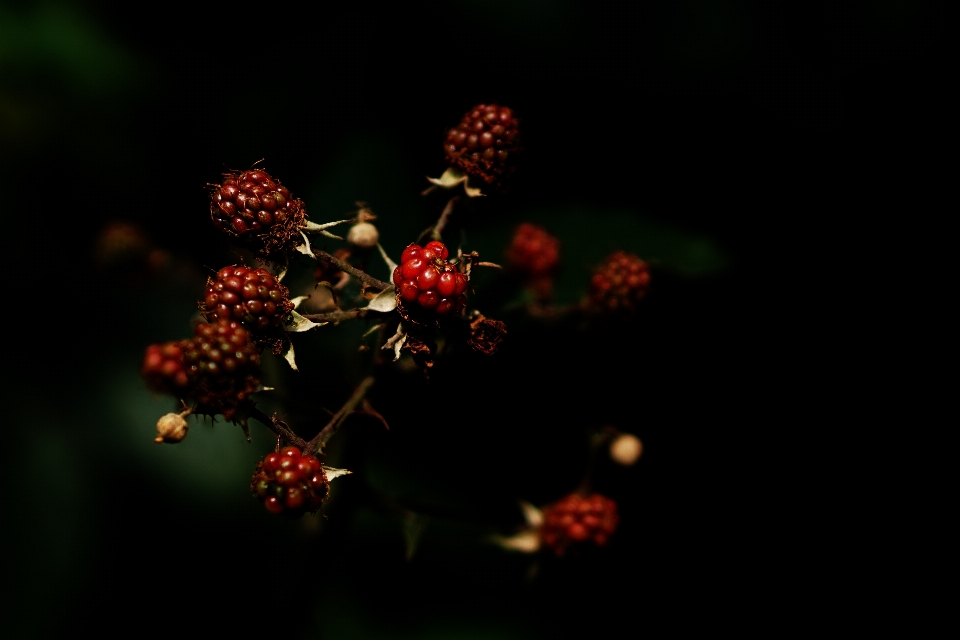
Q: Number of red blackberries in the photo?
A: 10